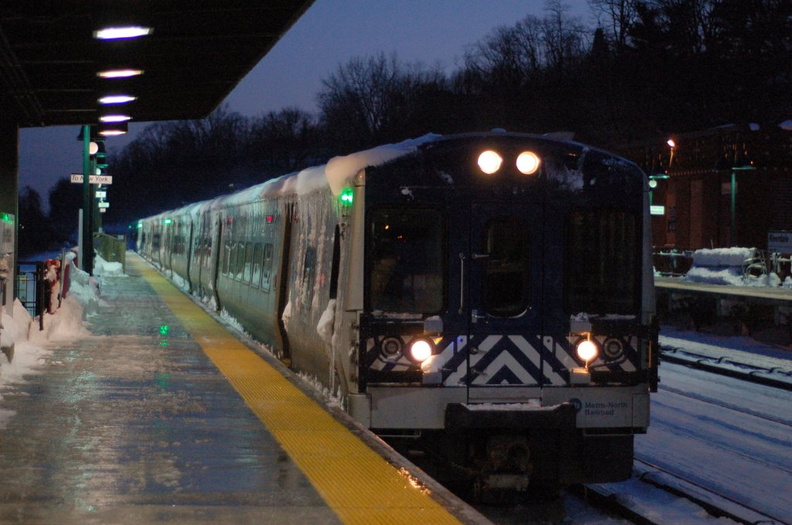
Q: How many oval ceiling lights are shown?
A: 5